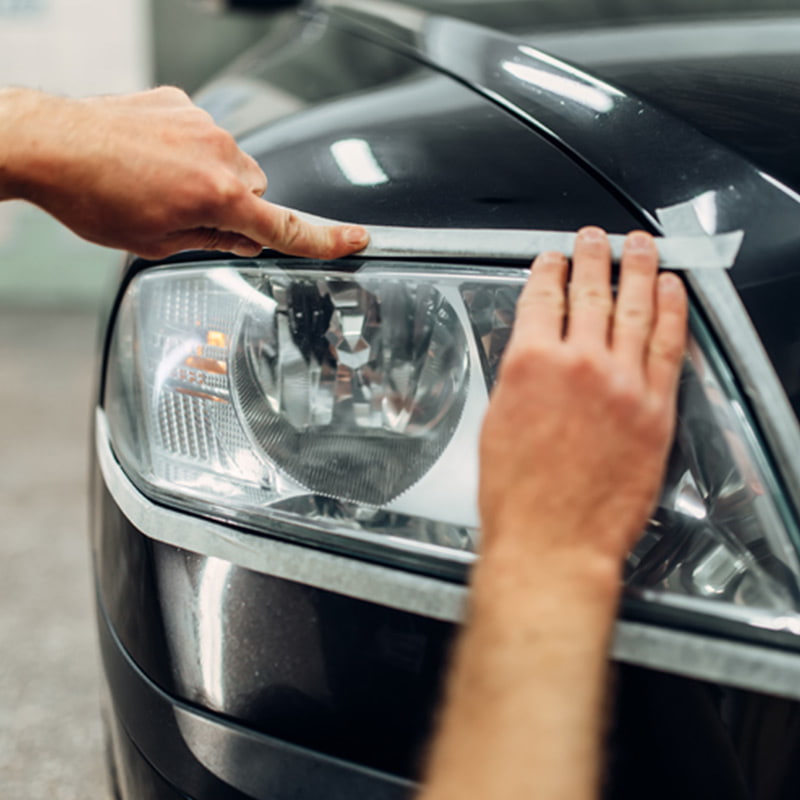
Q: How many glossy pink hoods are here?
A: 0